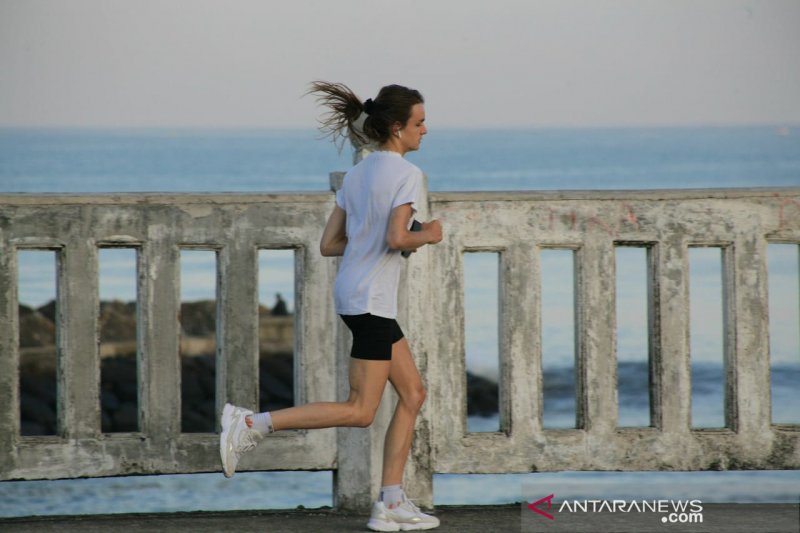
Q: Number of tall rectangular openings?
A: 9